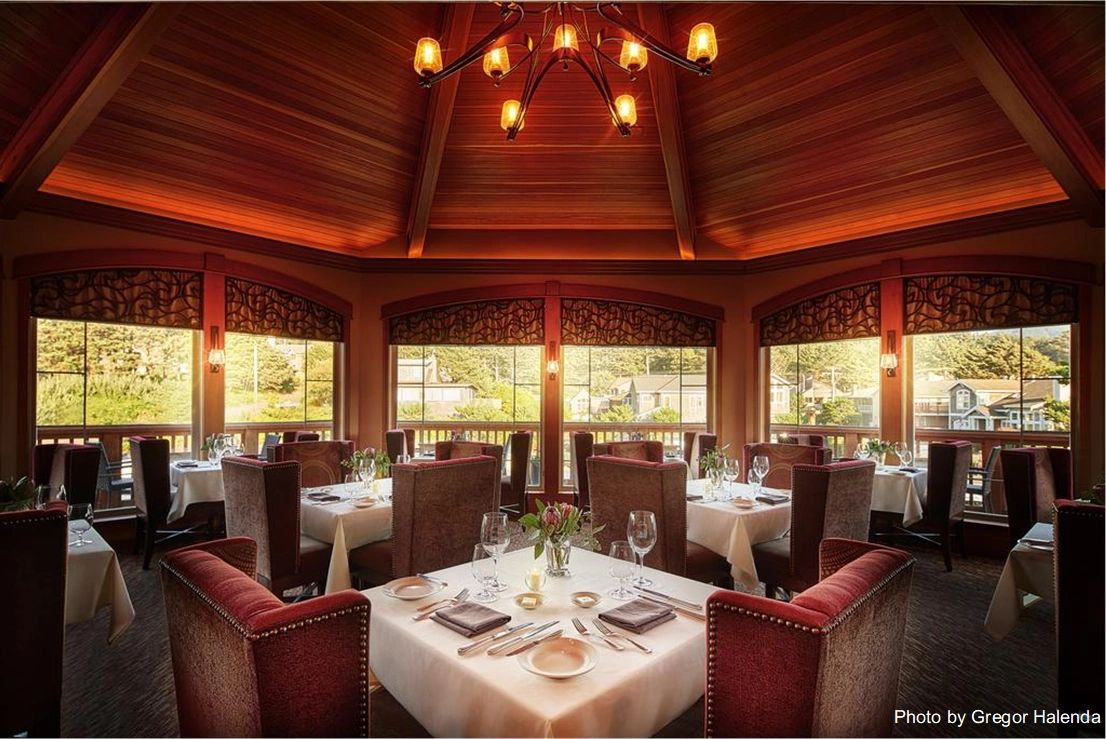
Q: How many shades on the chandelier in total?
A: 7